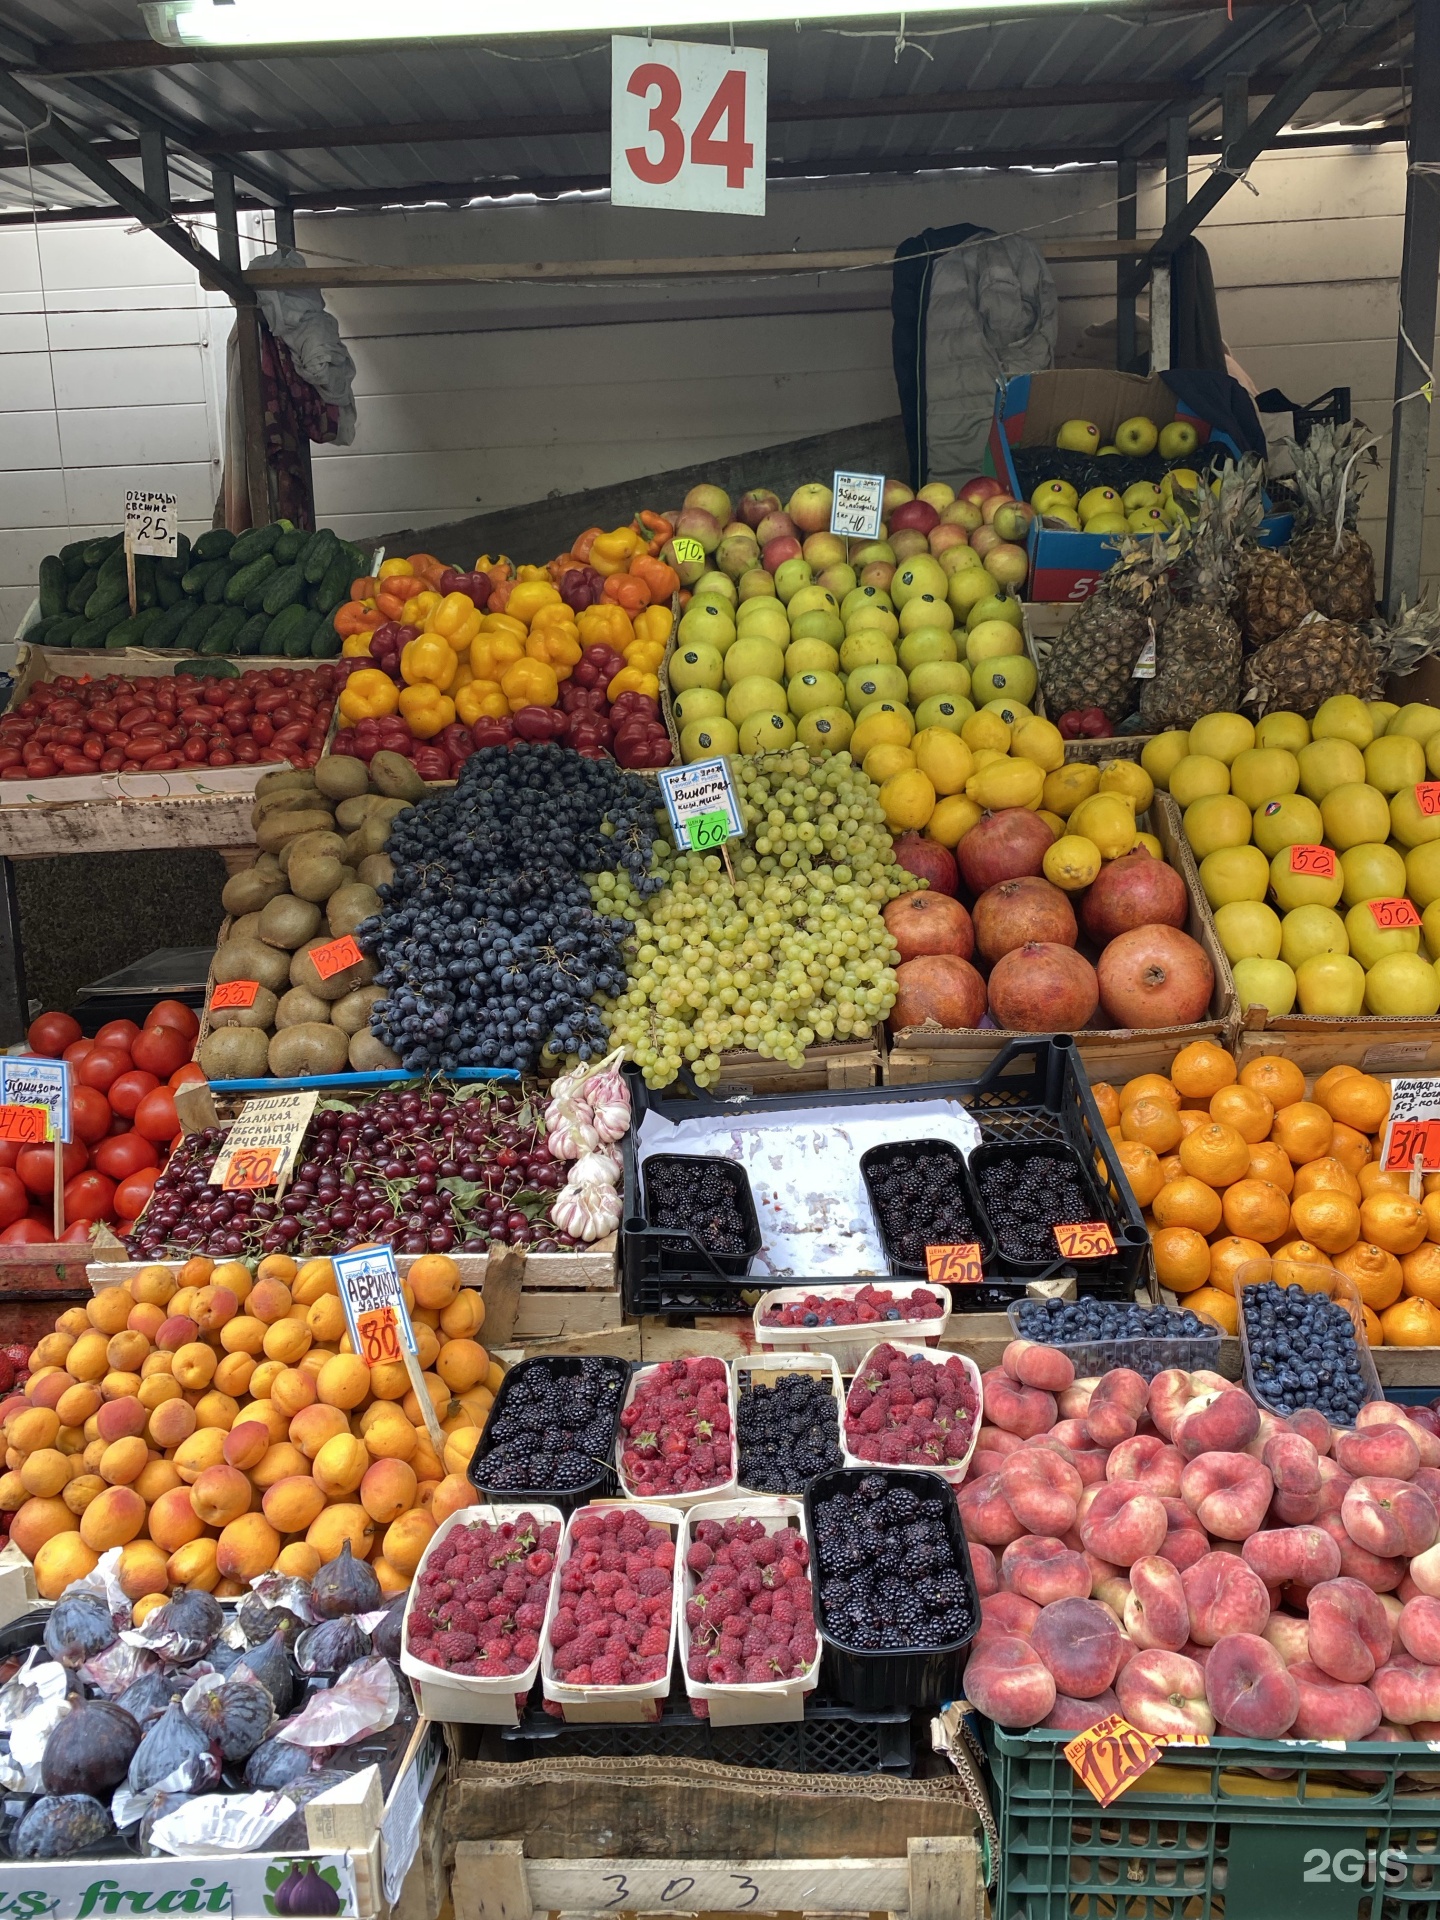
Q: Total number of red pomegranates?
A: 8